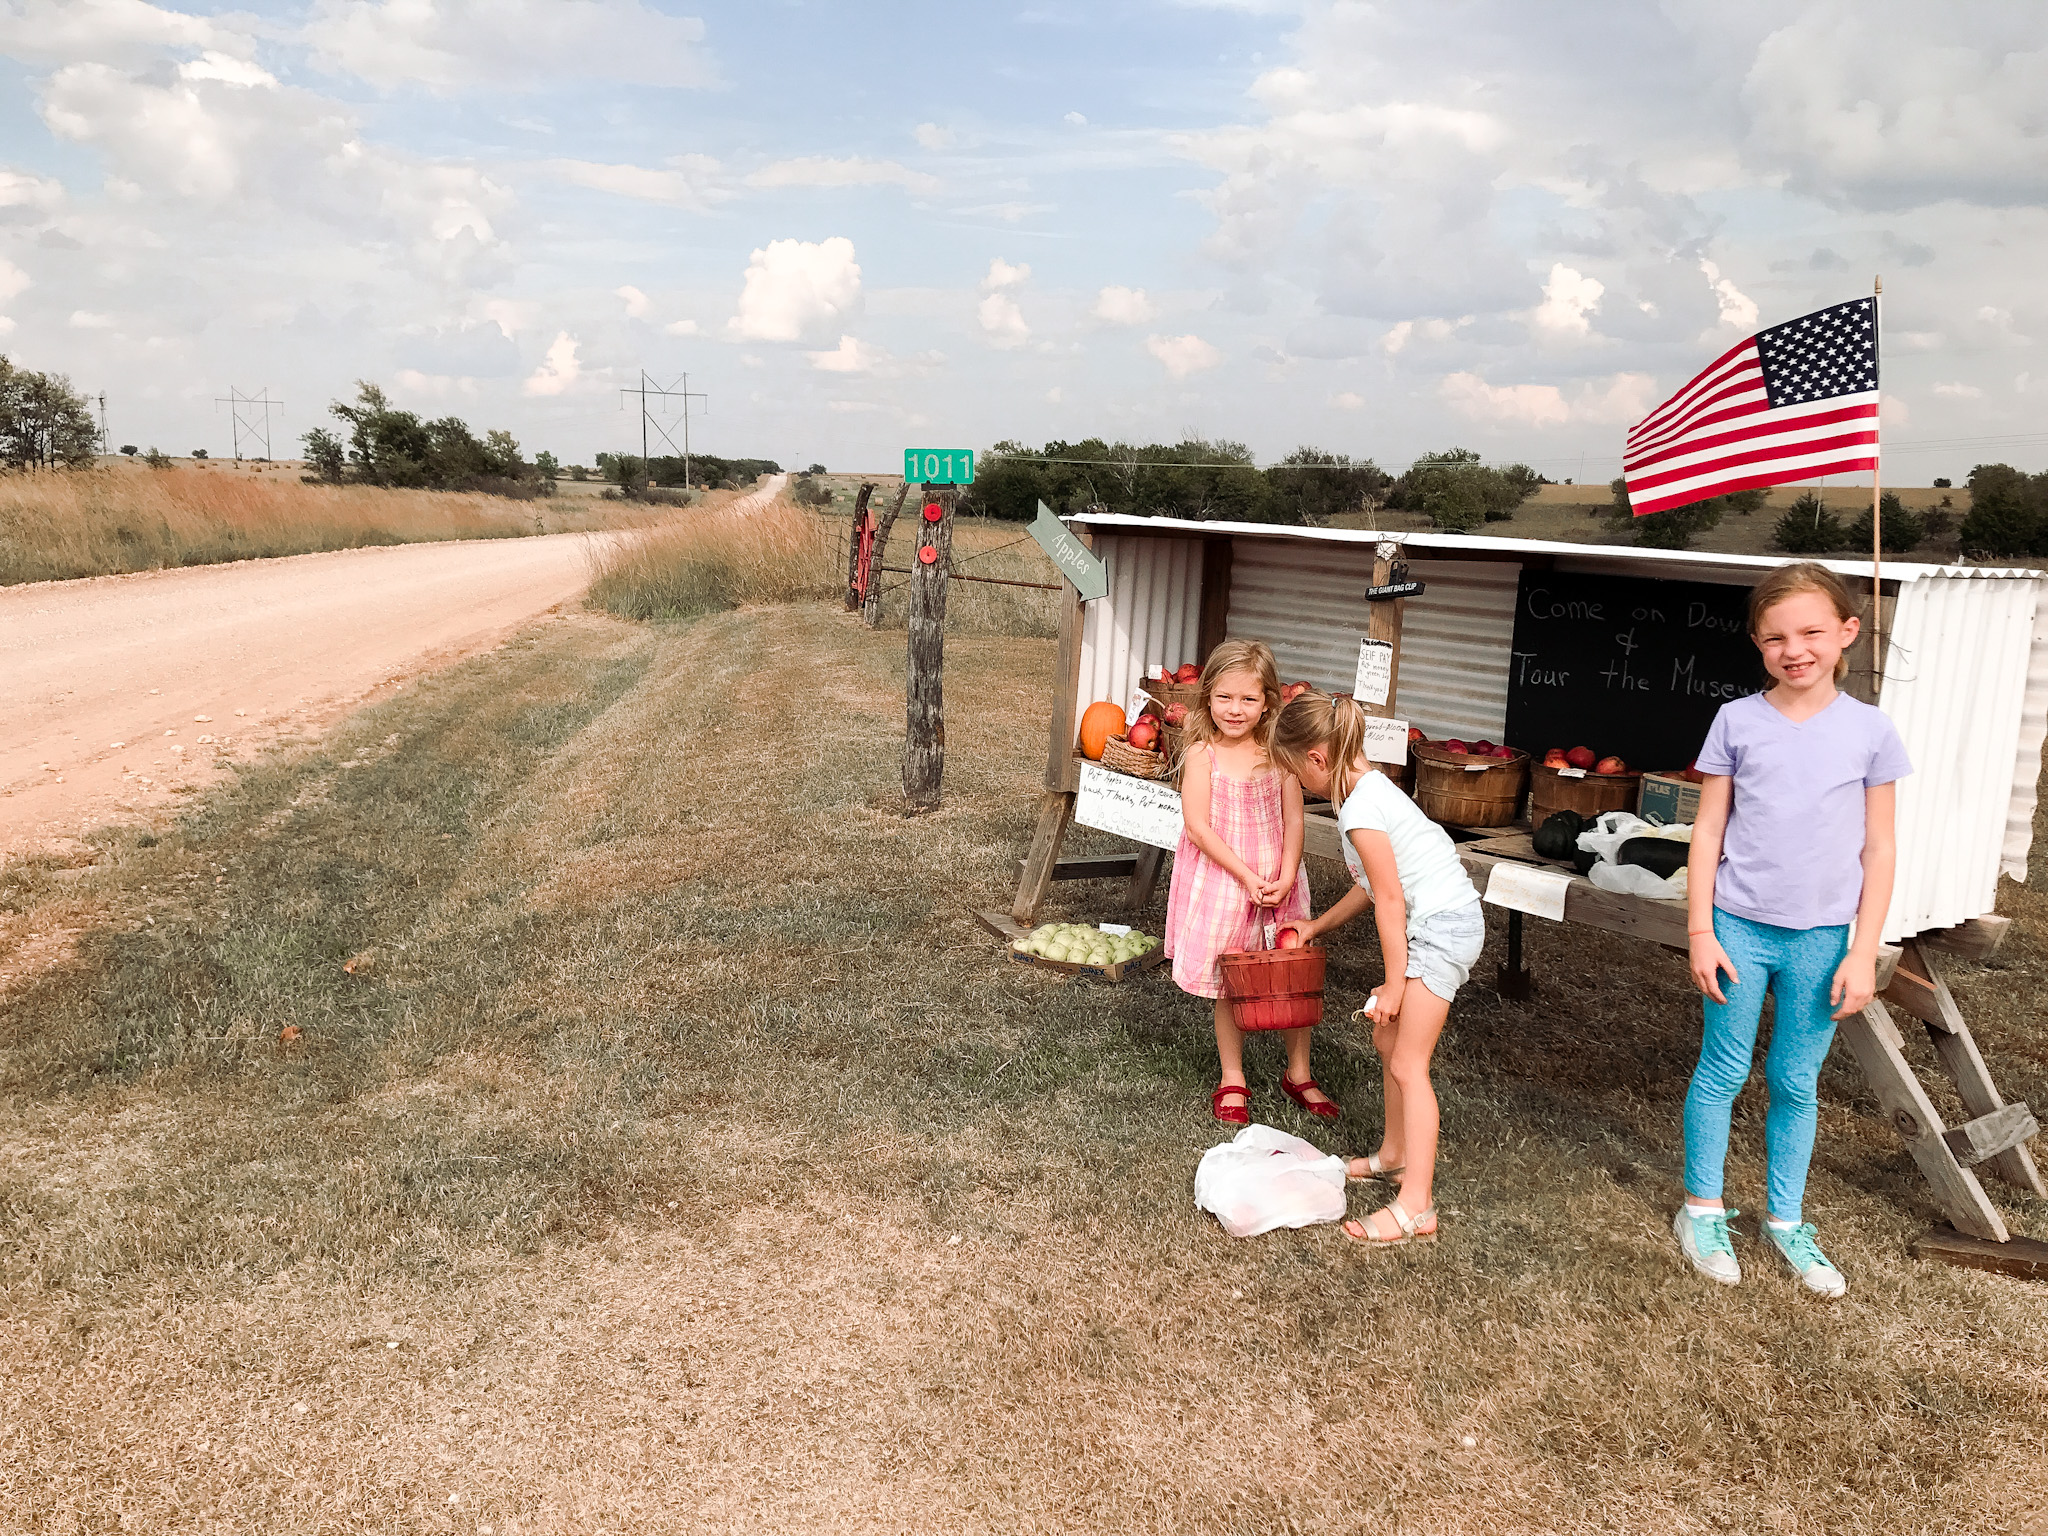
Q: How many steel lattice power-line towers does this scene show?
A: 2